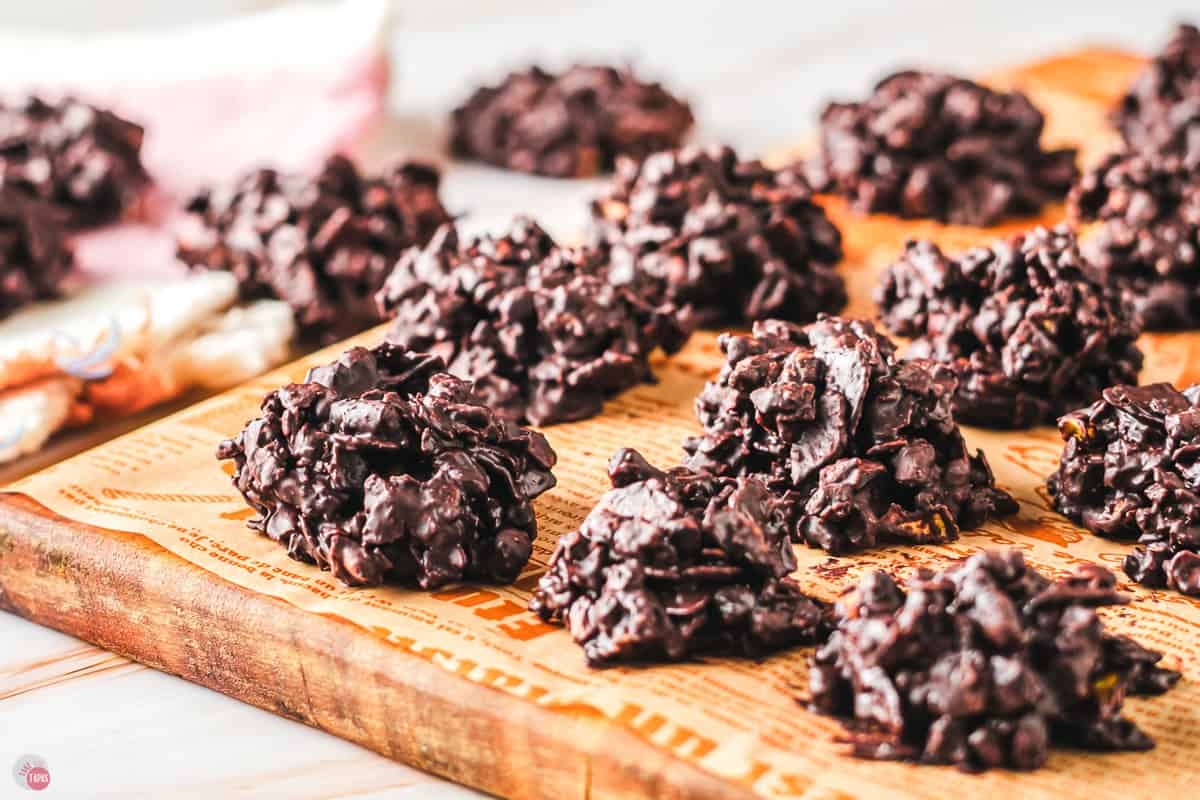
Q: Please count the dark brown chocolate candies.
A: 15